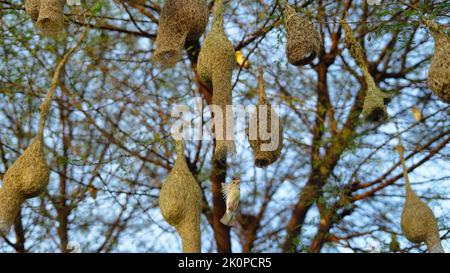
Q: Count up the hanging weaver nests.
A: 10